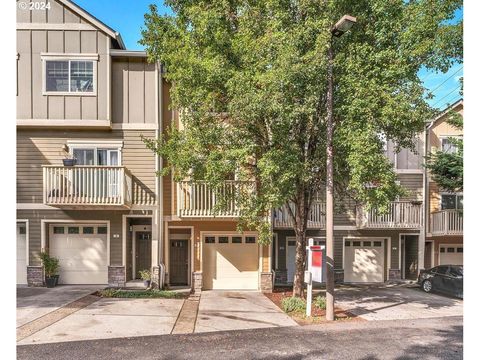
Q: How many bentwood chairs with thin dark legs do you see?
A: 0